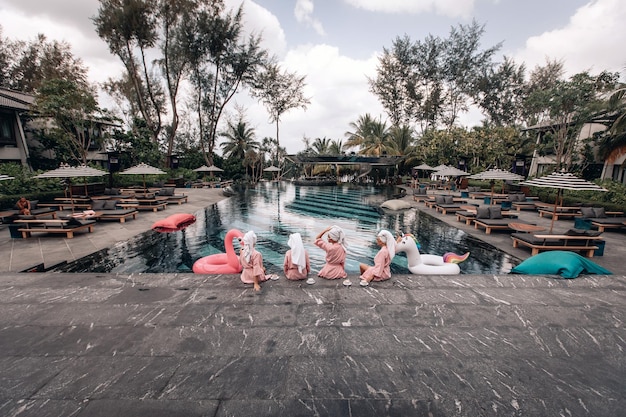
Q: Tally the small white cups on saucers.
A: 4